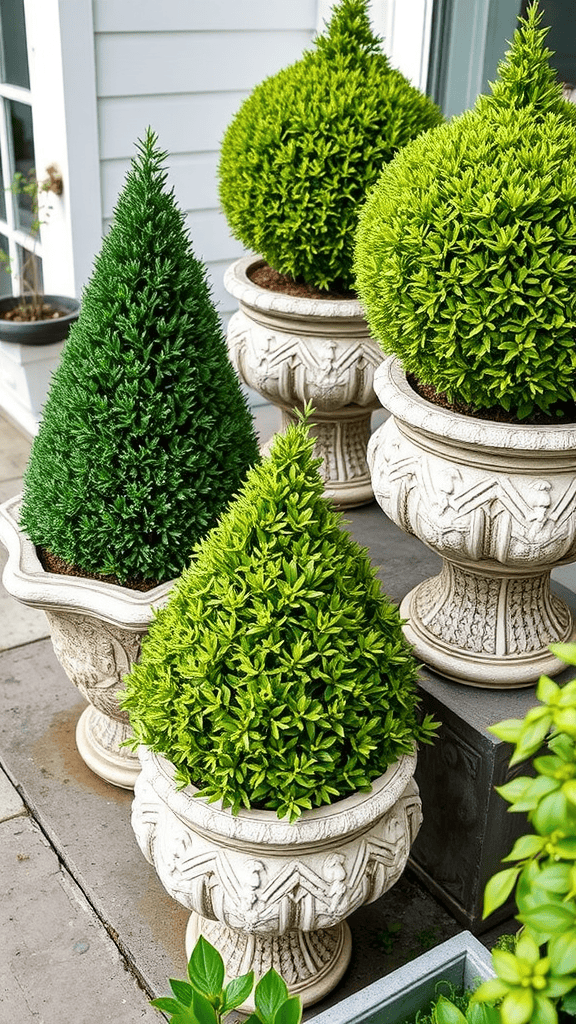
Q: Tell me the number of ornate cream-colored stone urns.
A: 4